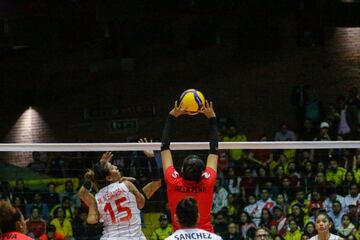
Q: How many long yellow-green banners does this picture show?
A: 1